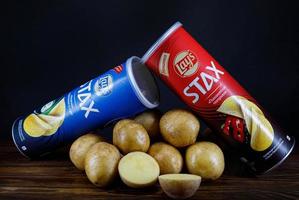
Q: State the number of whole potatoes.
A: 7